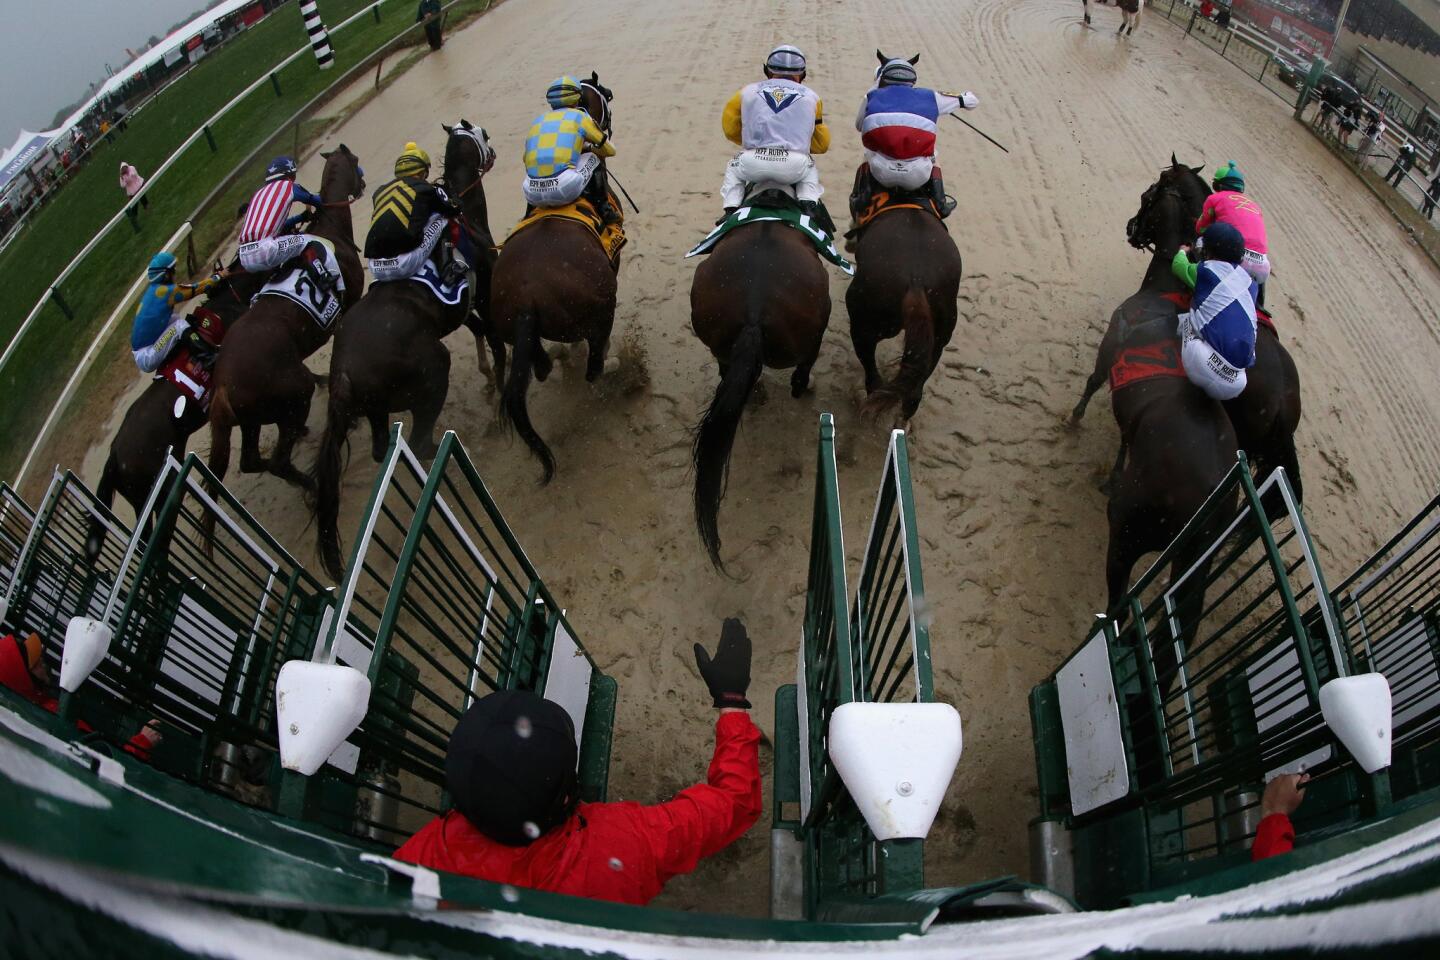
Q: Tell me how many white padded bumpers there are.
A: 4